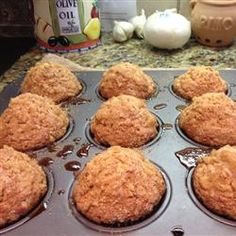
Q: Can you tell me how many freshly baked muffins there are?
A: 9